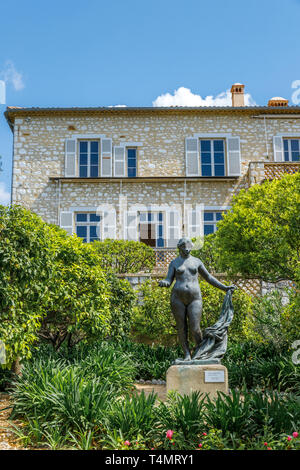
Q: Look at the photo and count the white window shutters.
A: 11